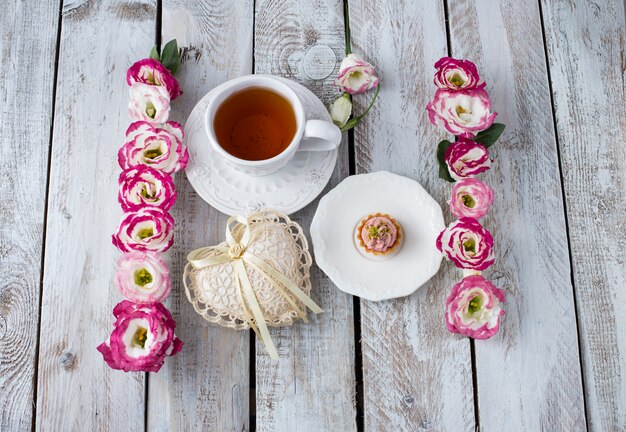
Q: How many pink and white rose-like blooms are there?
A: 14